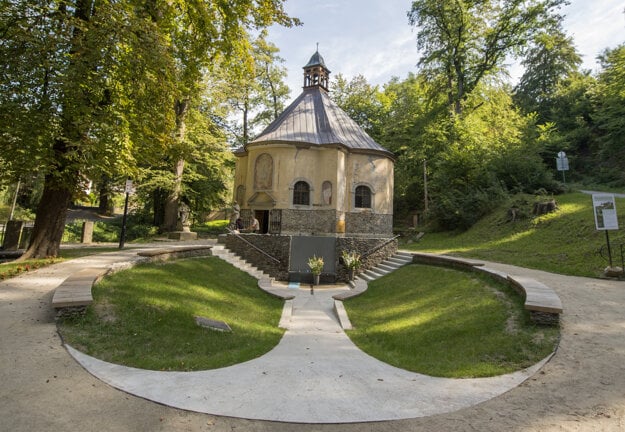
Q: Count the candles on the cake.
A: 0